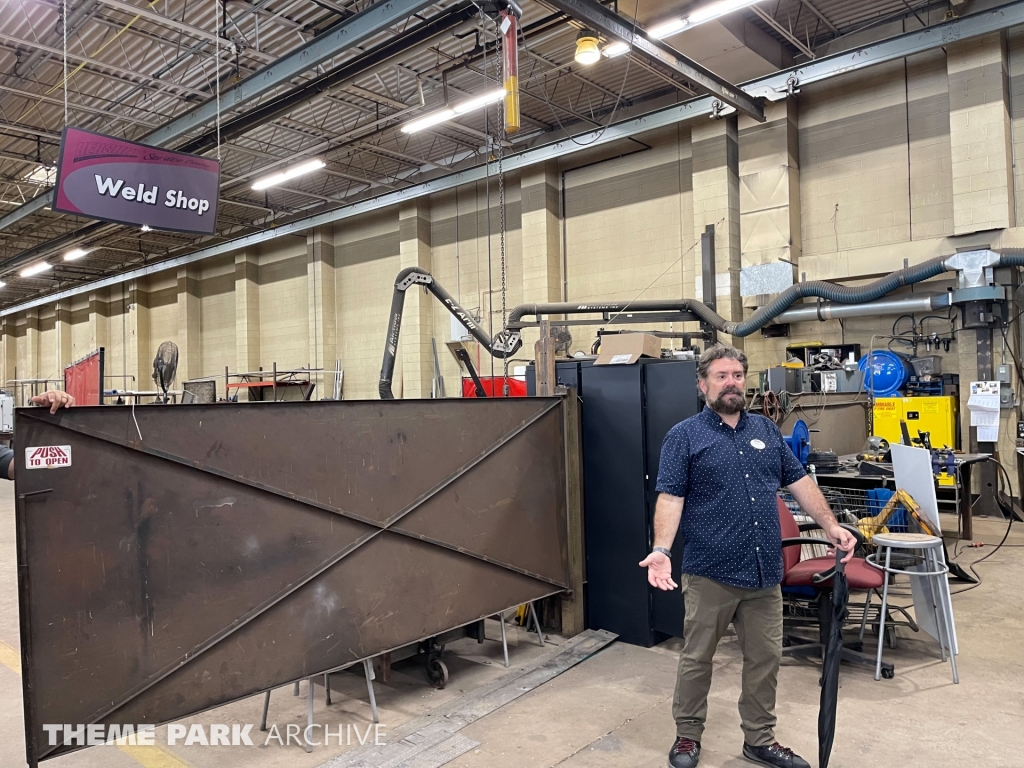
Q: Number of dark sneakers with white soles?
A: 2